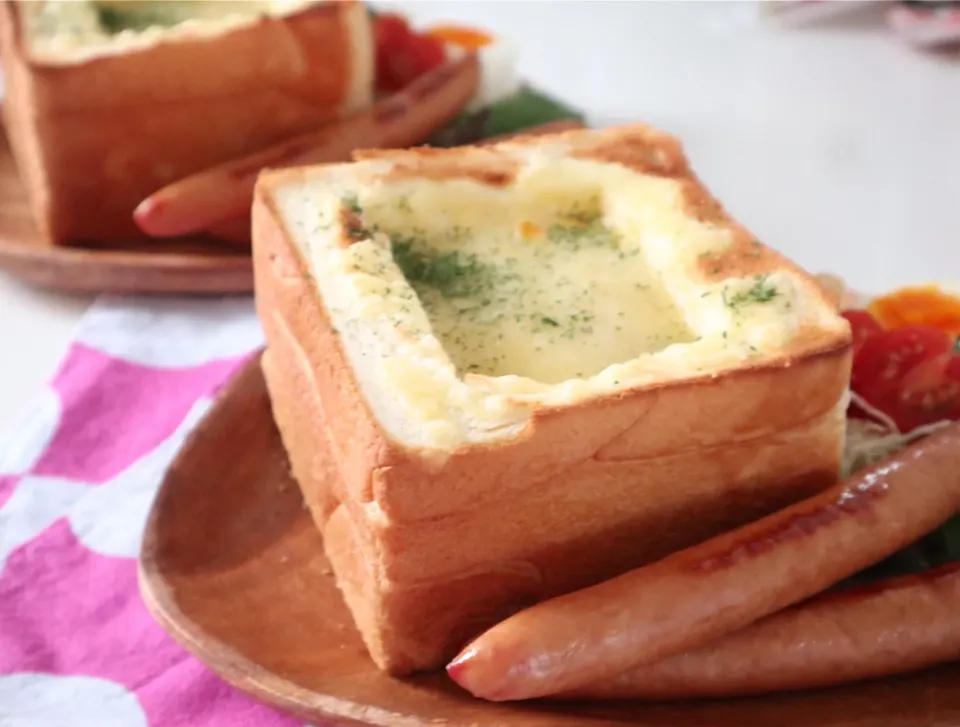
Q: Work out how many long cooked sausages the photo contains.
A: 4